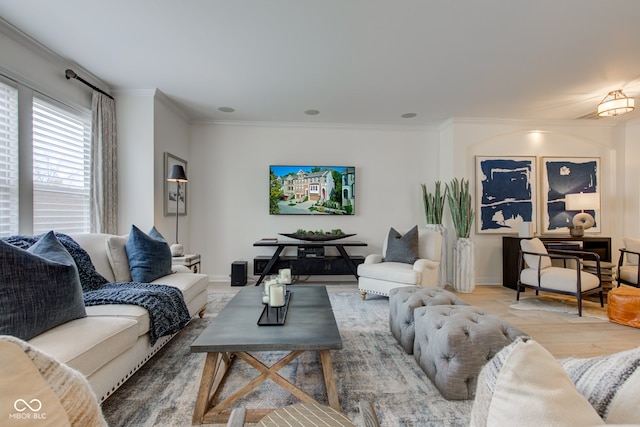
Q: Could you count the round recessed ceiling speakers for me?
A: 3